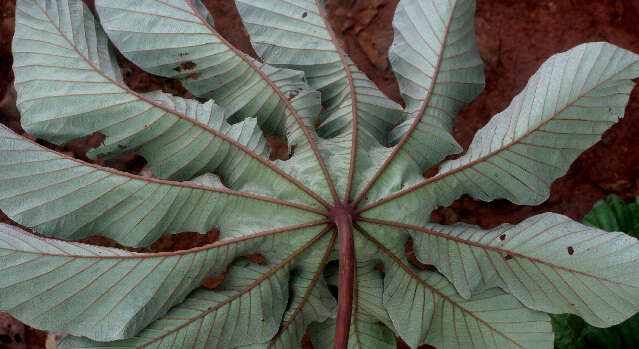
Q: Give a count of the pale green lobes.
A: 12